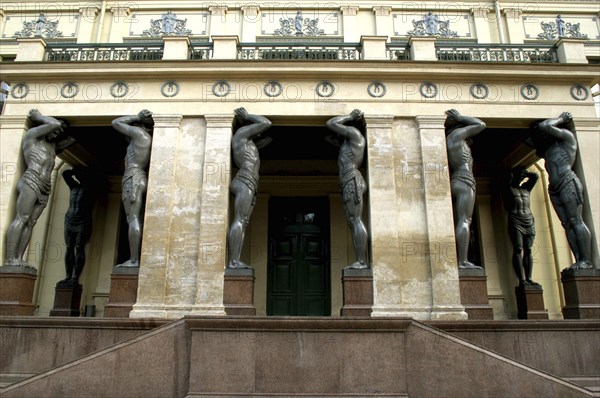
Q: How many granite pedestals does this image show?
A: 8